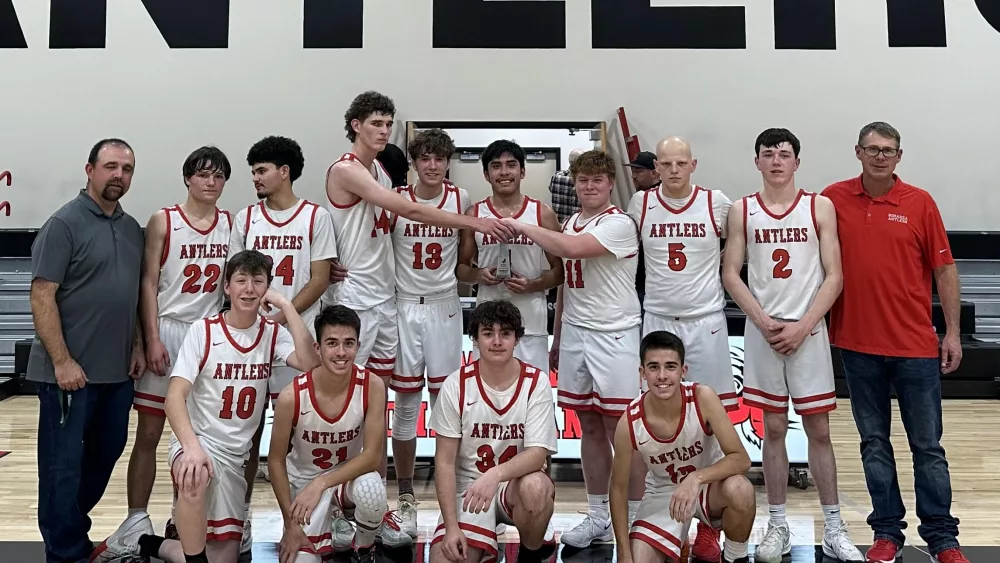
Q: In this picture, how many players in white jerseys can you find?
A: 12